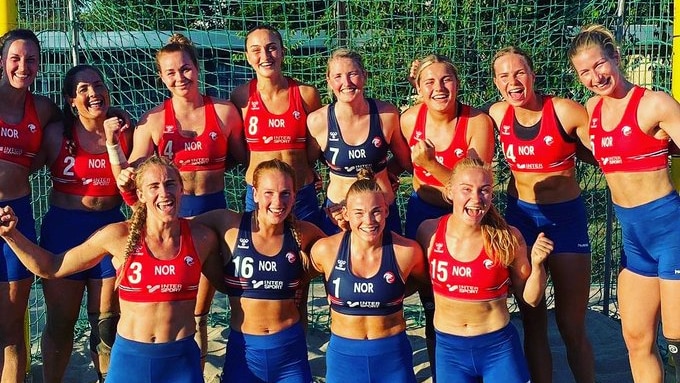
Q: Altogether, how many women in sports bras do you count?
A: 12